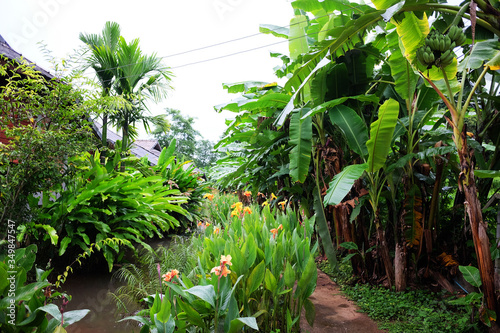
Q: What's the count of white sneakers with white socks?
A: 0